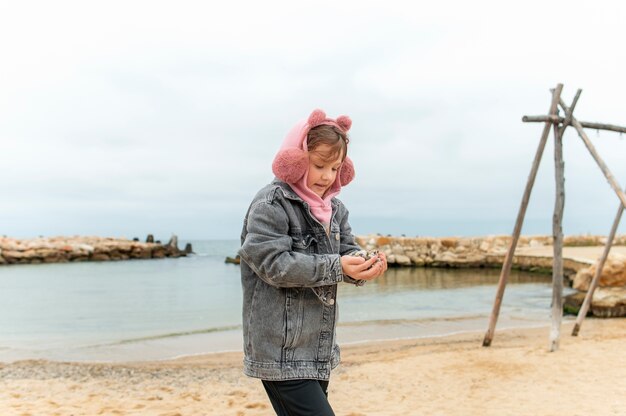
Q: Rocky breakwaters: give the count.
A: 2